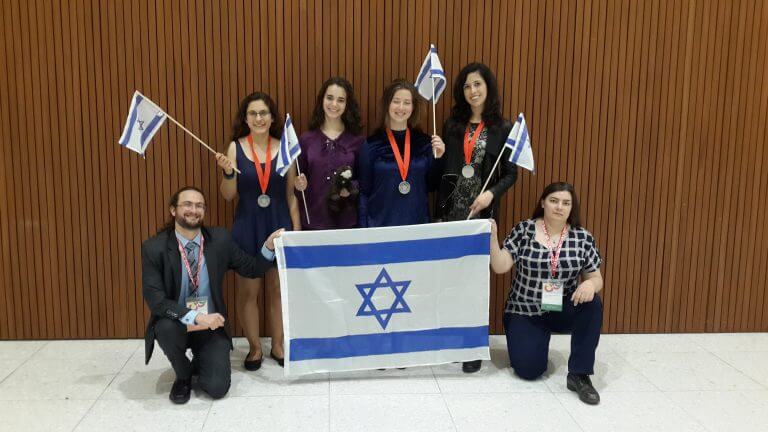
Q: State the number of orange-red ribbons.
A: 3